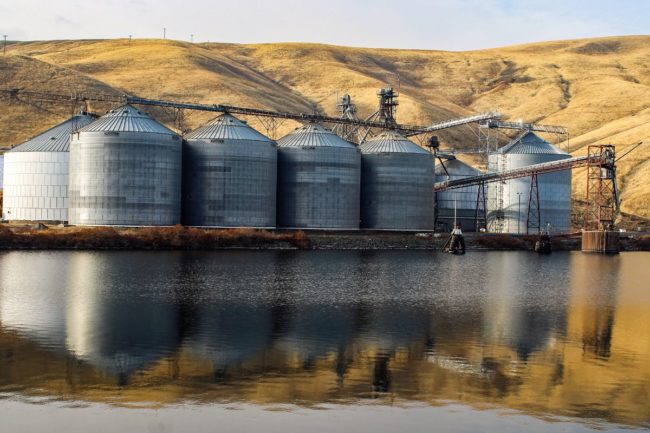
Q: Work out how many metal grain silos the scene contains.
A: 7